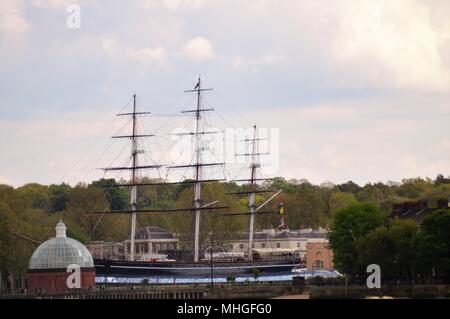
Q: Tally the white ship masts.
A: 3